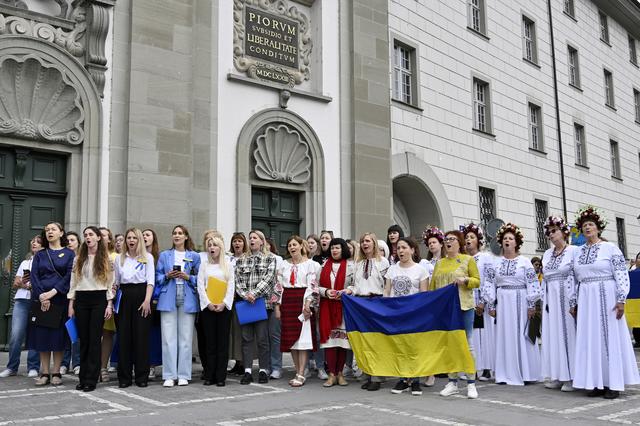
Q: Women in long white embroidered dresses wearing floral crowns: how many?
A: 5